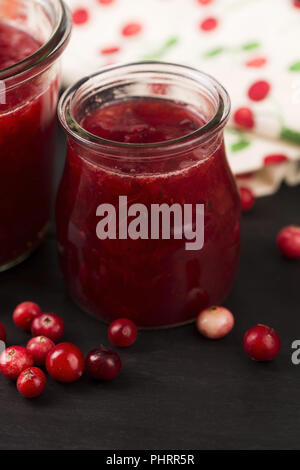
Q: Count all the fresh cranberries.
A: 13